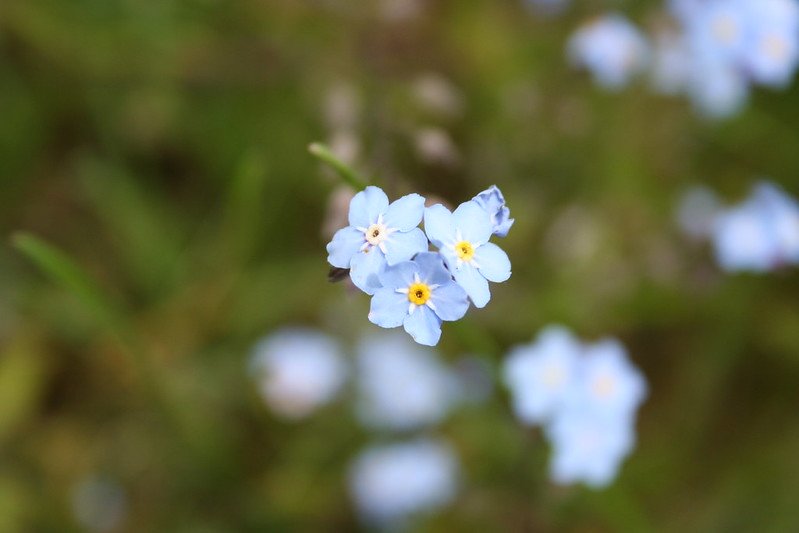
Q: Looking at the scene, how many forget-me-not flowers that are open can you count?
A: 3